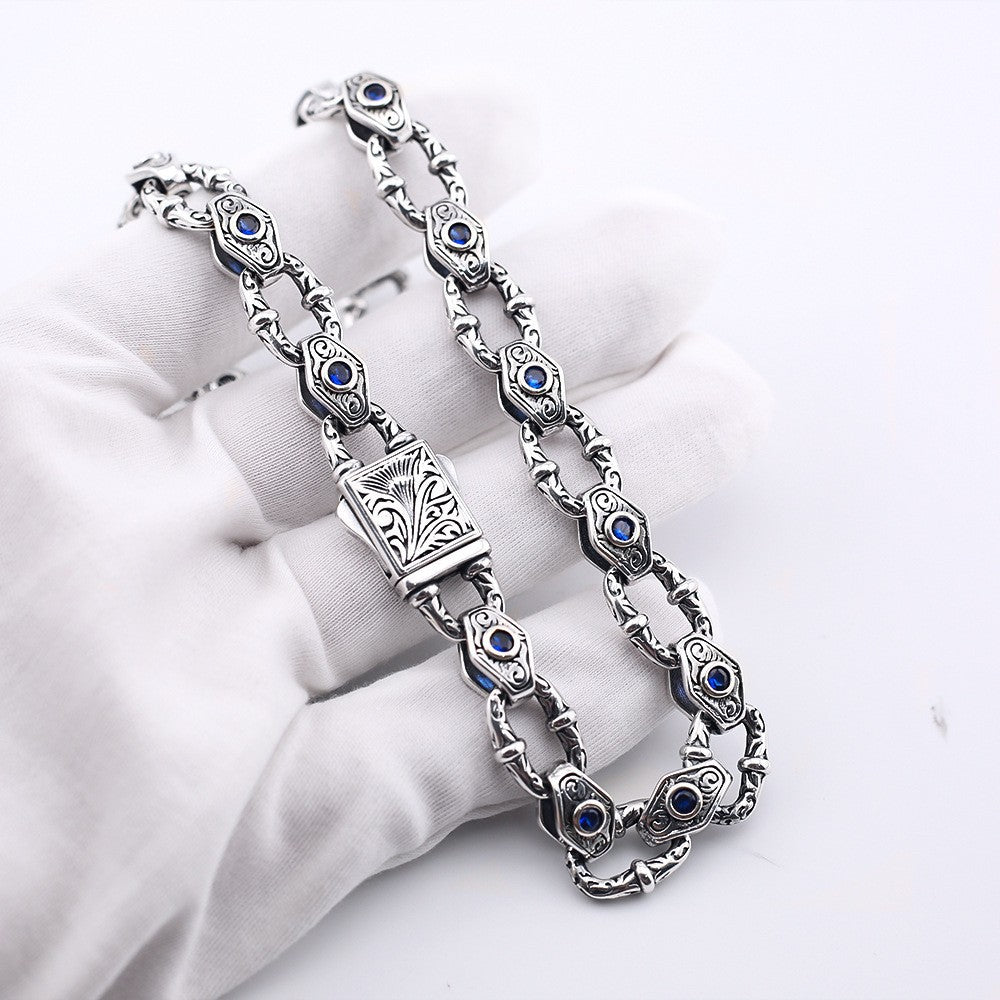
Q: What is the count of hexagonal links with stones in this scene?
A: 10